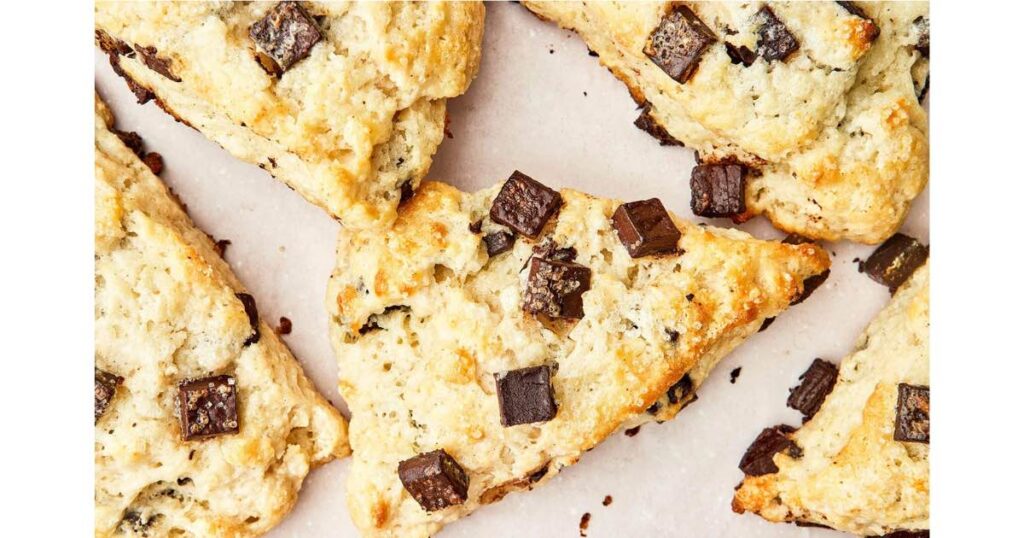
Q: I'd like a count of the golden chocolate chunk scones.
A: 5